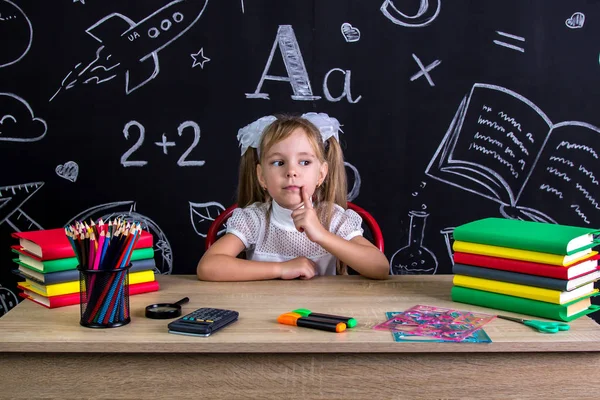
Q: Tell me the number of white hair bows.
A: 2